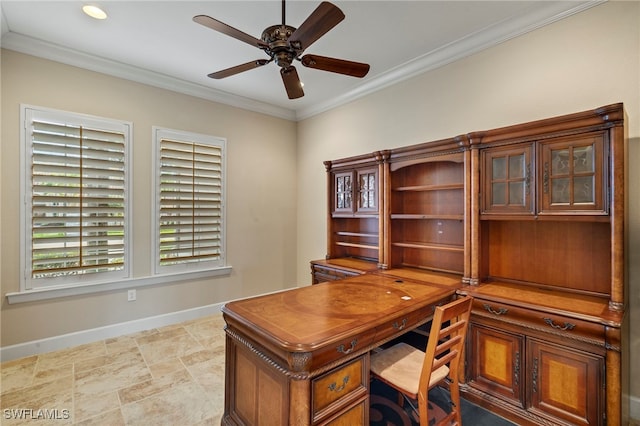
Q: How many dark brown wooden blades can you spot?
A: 5